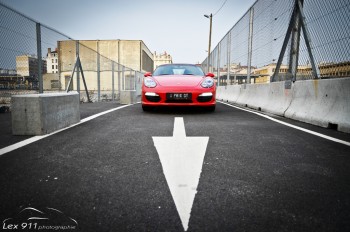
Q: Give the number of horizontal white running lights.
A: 2